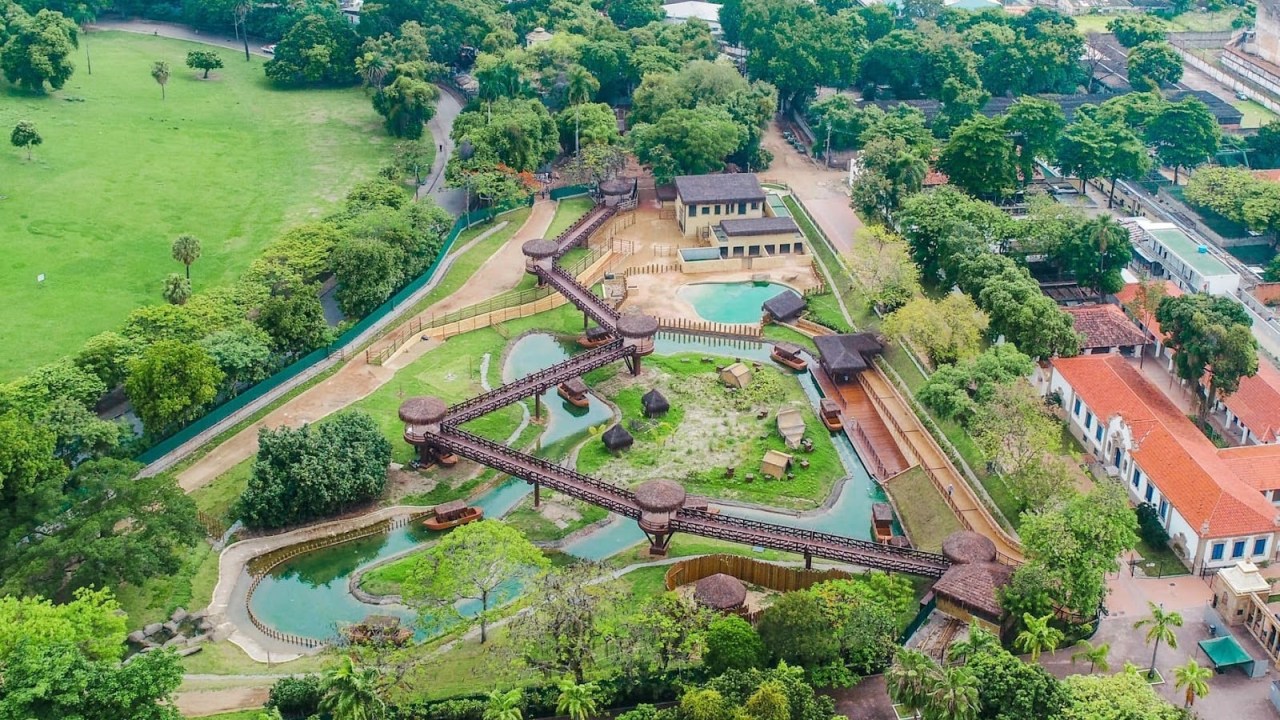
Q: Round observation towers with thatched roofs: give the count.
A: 6